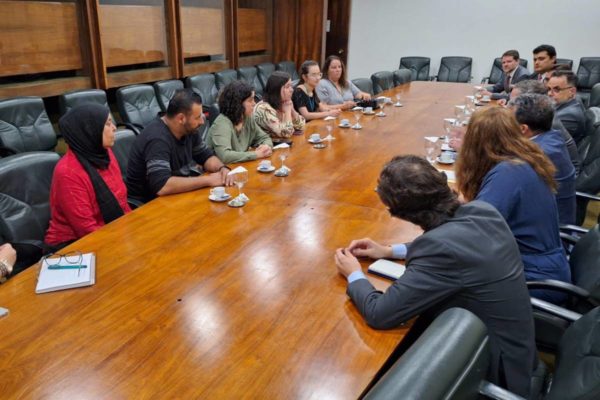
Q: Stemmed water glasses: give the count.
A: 11